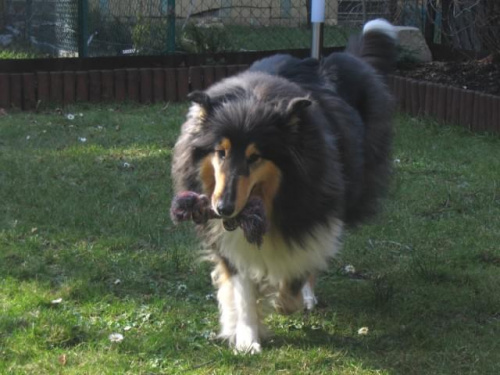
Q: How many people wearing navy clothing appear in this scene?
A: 0